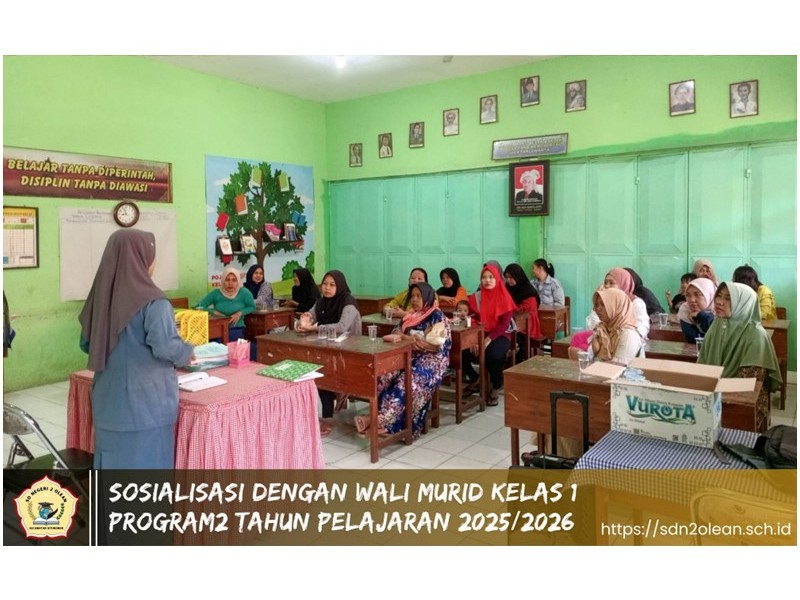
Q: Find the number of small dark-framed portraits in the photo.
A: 9